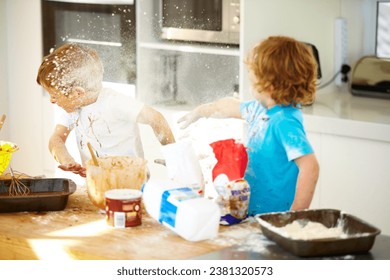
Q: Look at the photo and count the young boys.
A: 2